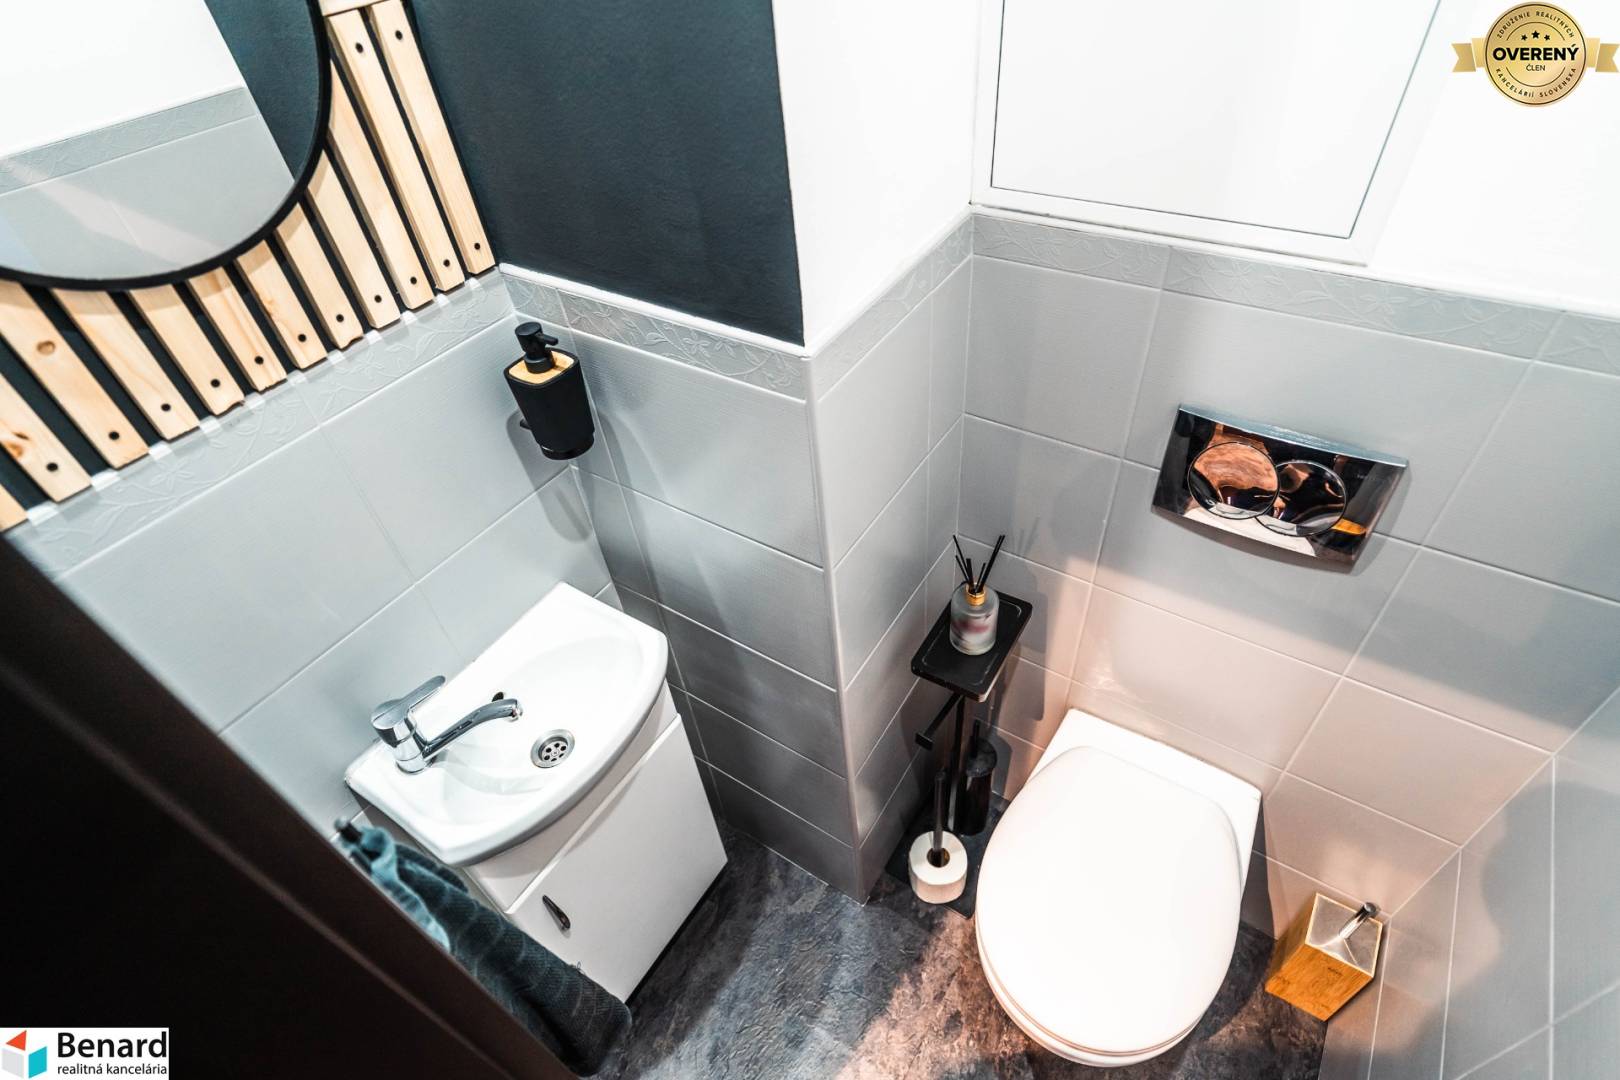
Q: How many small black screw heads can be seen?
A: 13